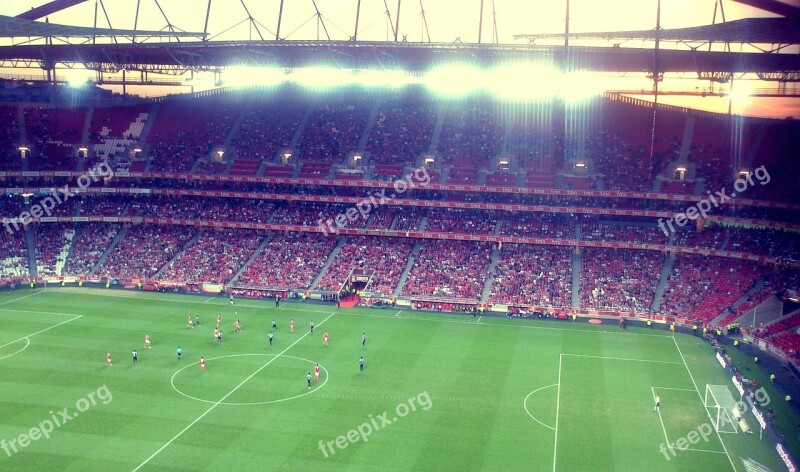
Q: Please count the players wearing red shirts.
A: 10